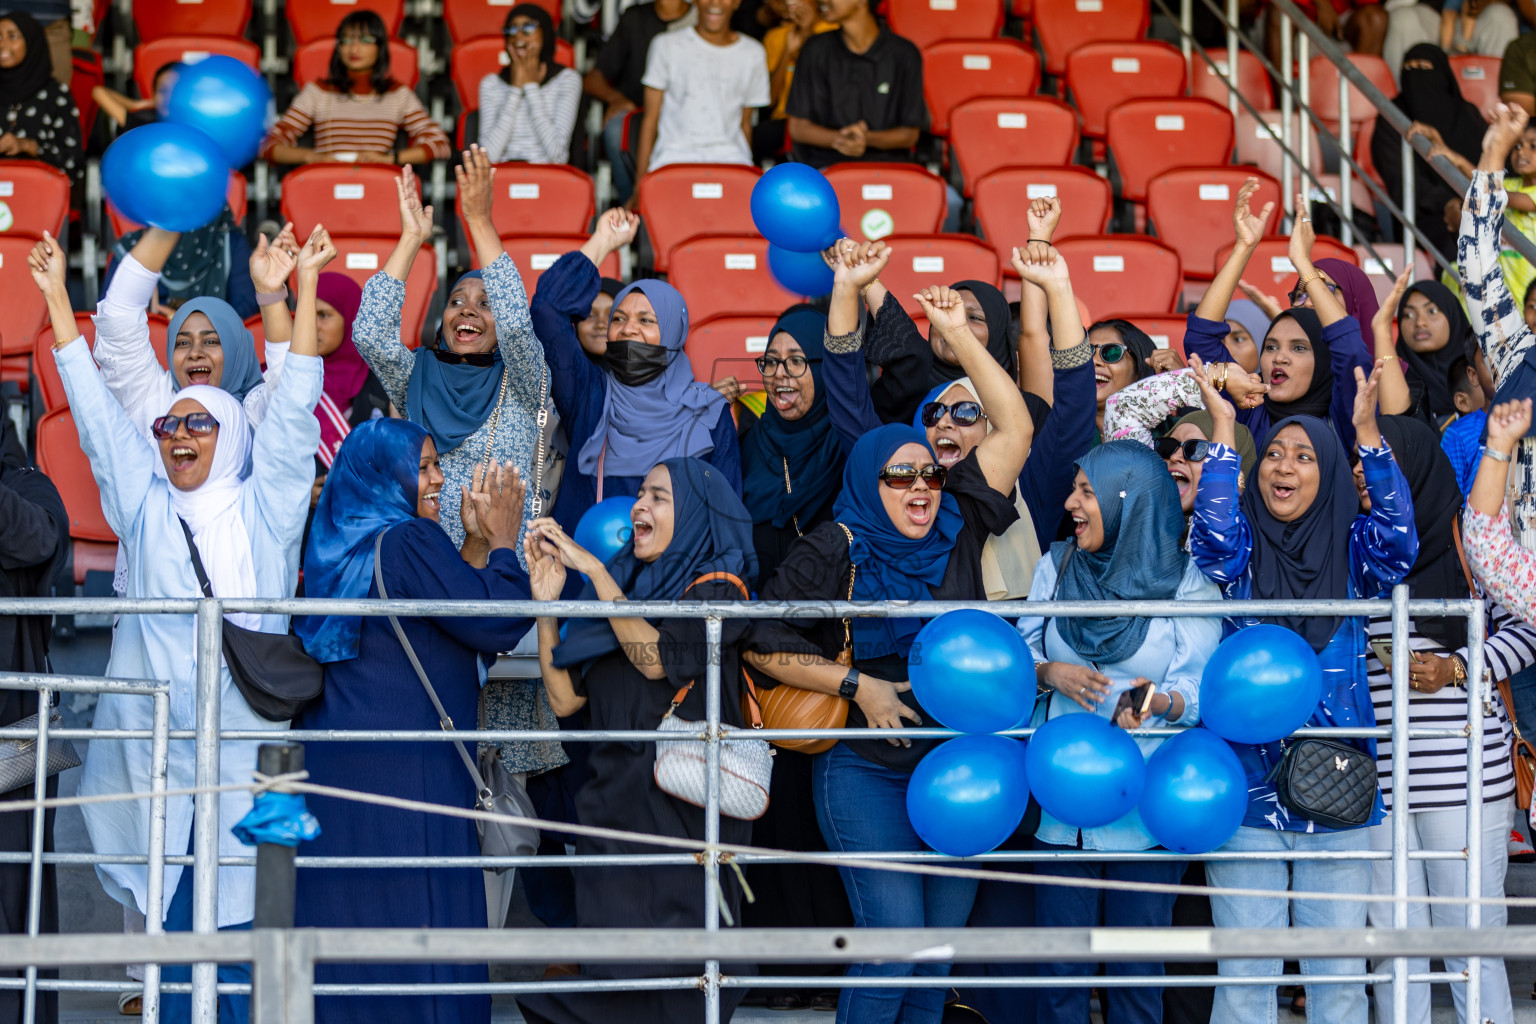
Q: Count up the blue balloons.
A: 10